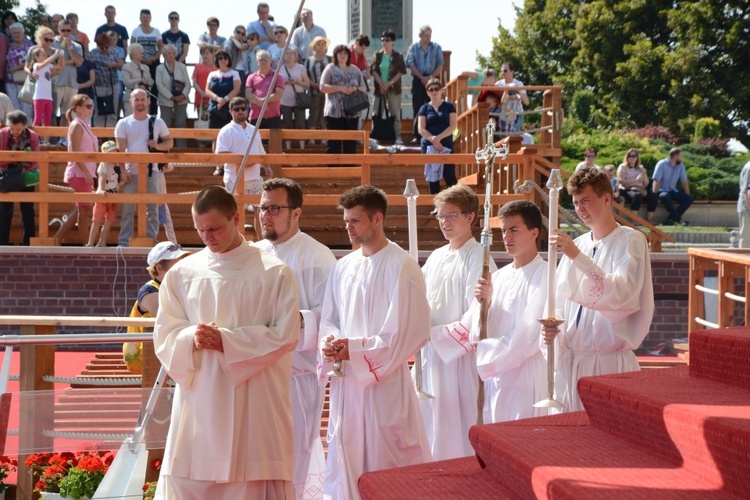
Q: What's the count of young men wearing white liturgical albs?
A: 6